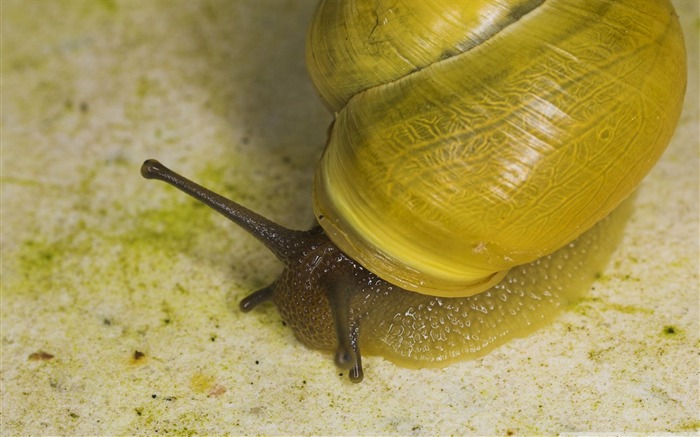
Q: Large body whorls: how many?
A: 1